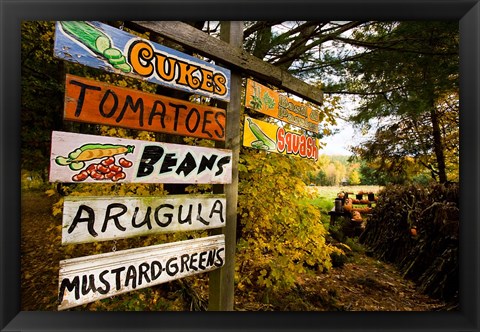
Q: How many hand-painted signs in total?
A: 7